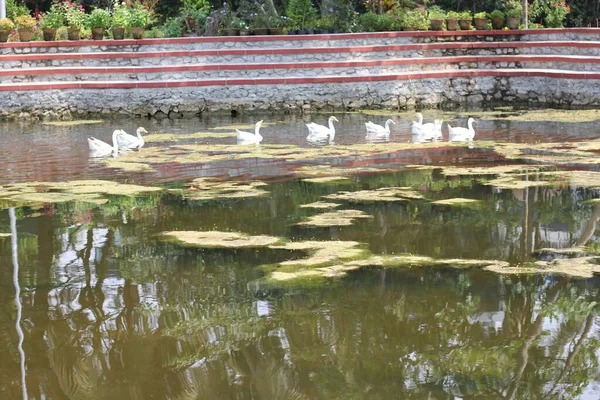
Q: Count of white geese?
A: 8